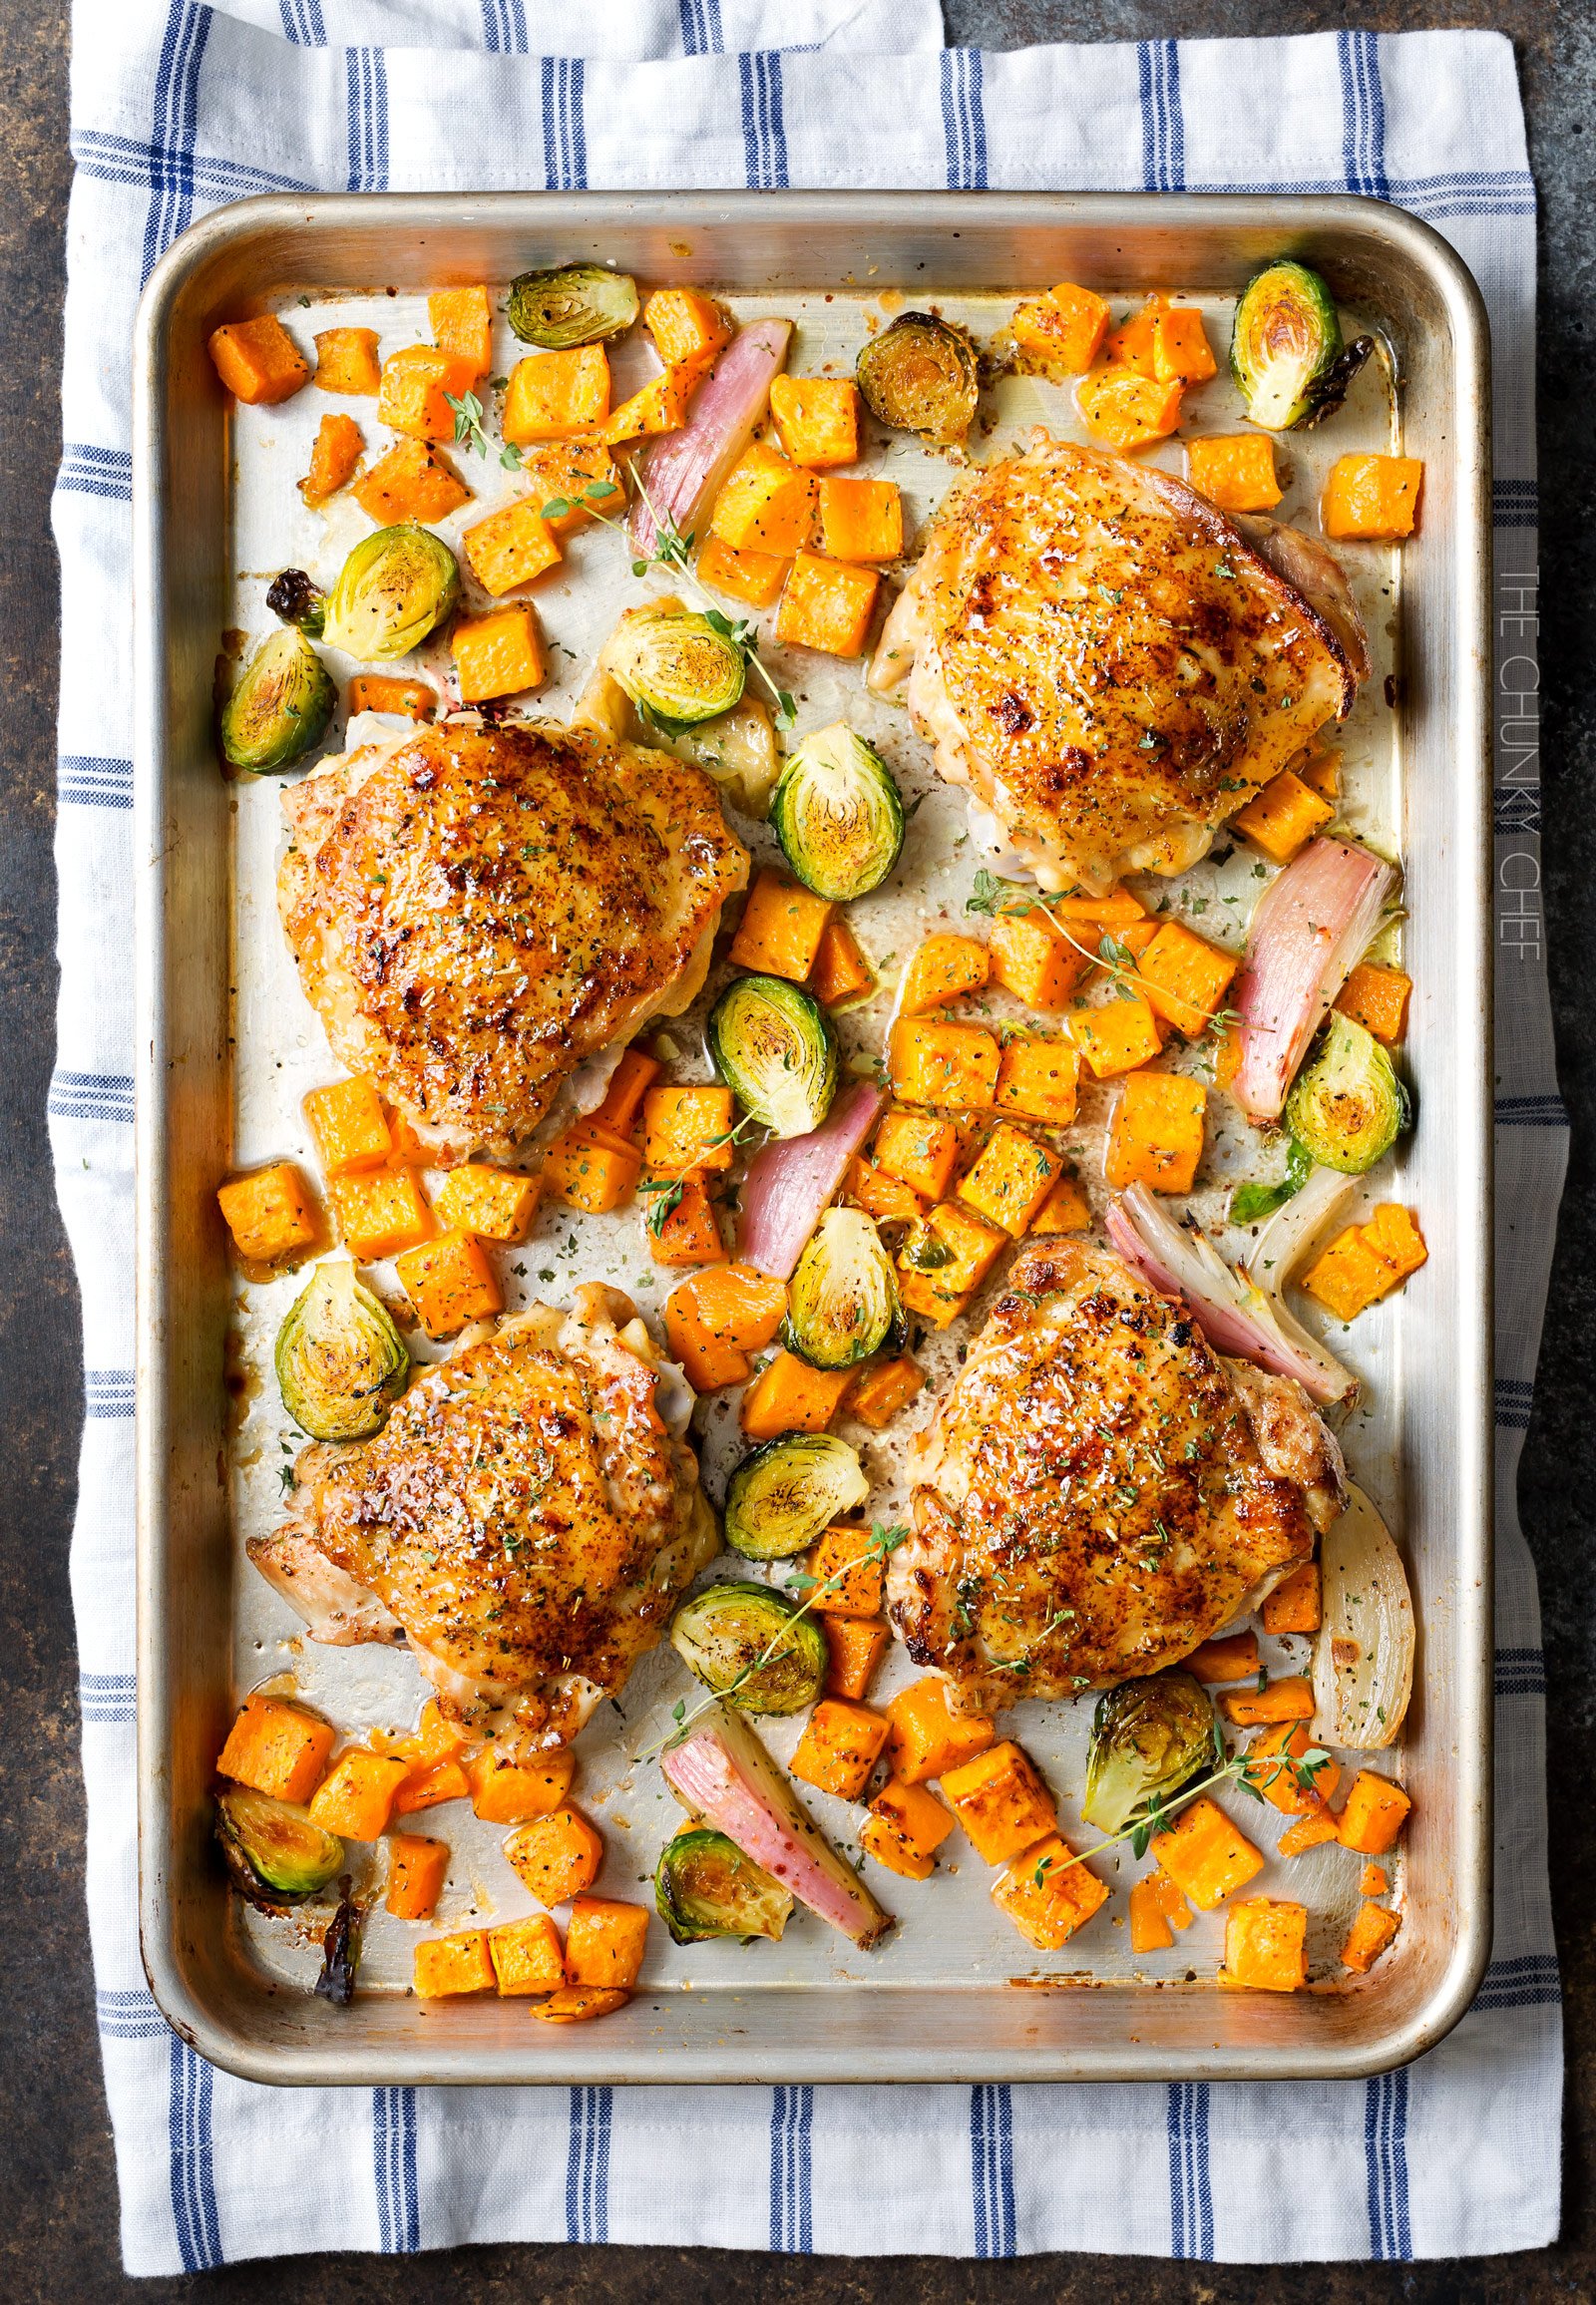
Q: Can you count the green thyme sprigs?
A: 6